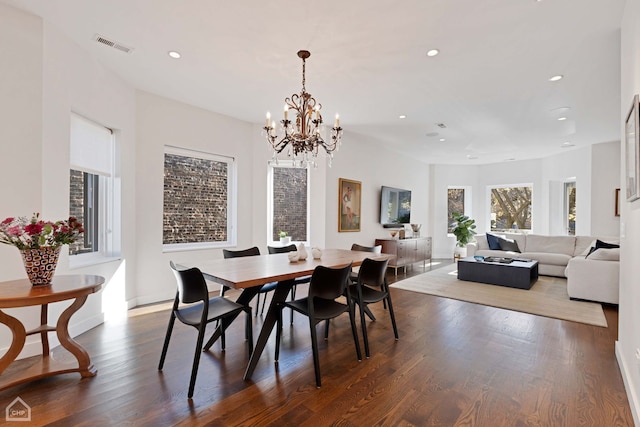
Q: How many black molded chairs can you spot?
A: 6